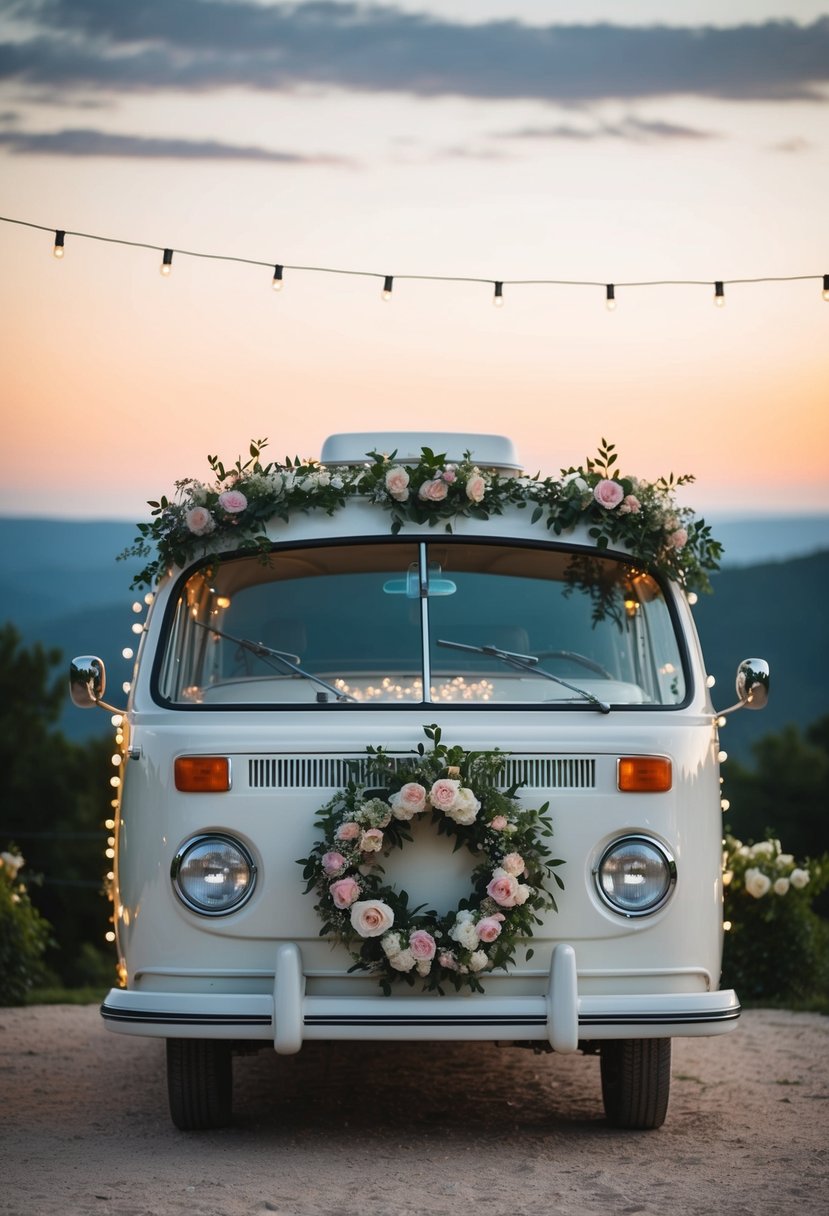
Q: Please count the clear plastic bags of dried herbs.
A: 0